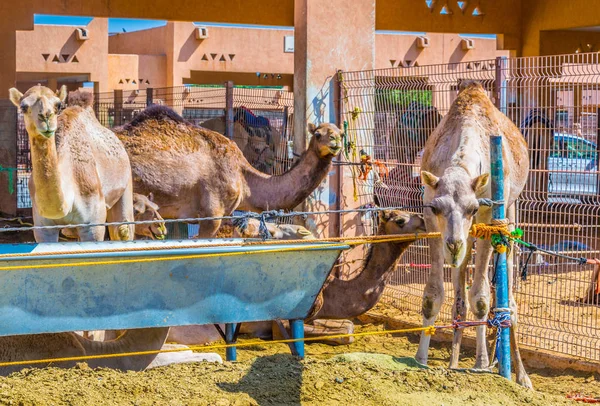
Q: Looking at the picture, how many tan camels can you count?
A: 2